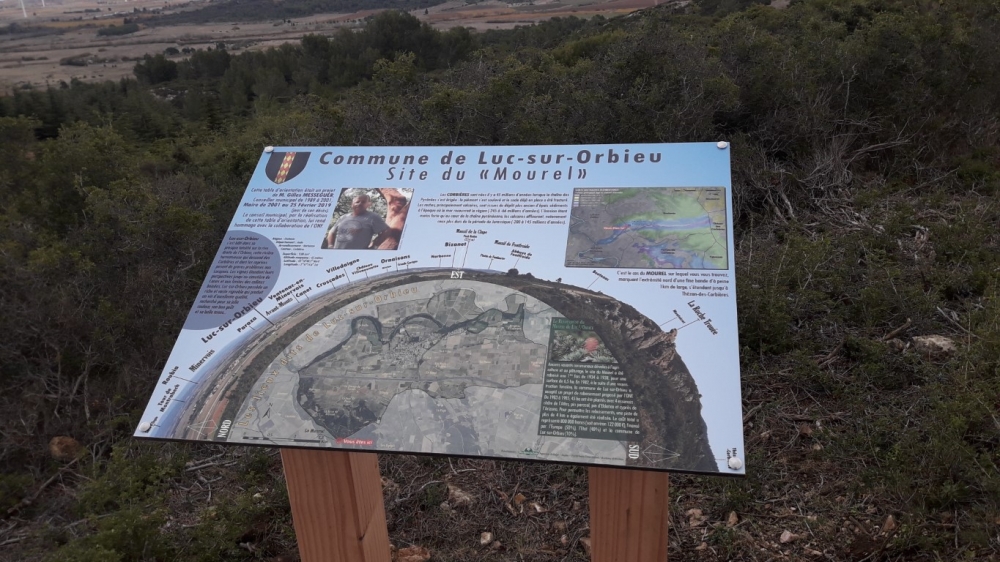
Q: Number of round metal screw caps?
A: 4